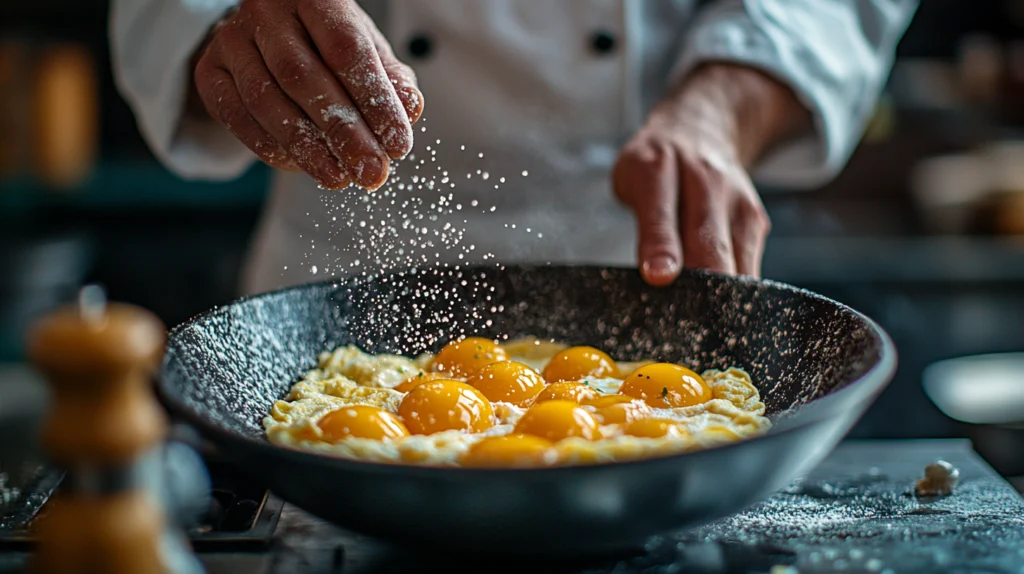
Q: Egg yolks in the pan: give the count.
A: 12